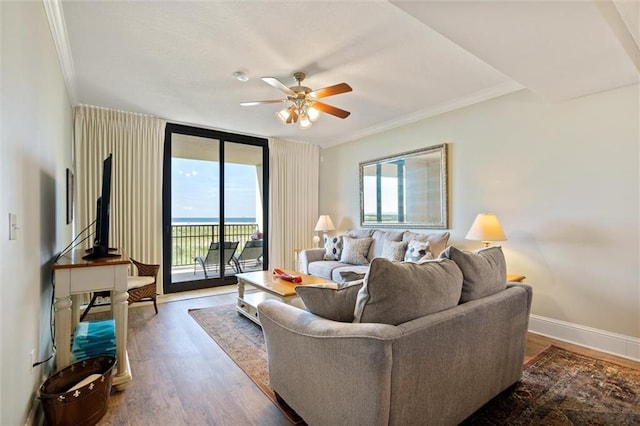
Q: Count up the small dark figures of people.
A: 0